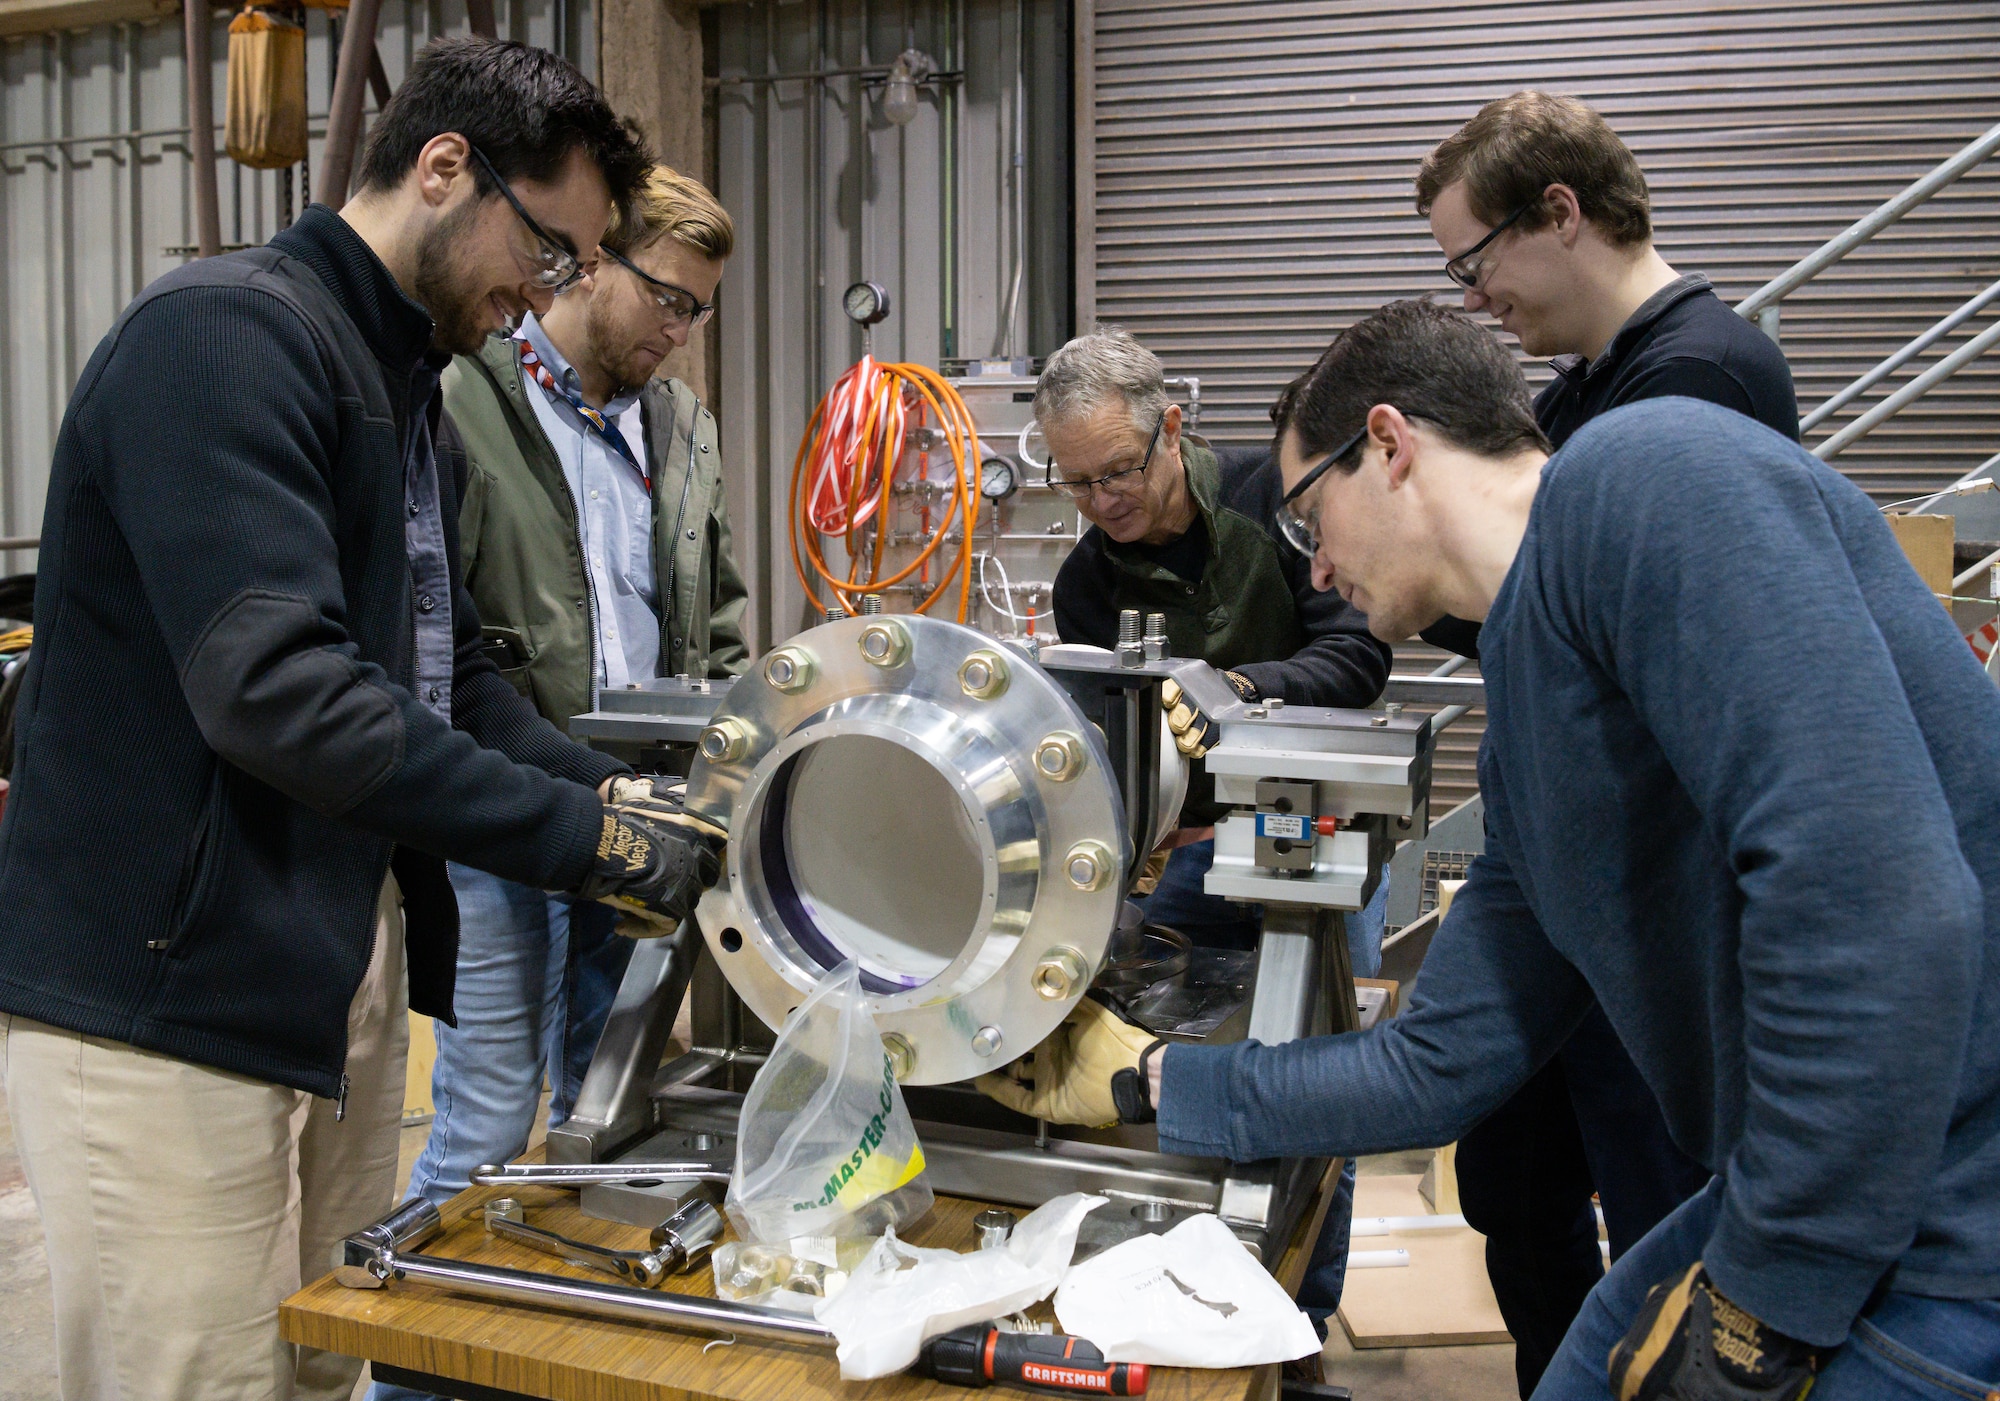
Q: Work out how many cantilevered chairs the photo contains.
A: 0